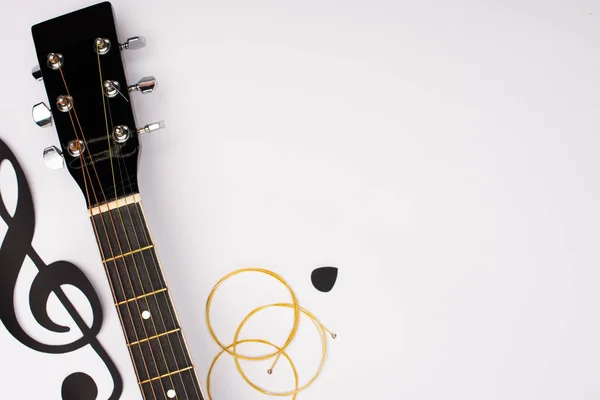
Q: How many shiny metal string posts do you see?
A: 6